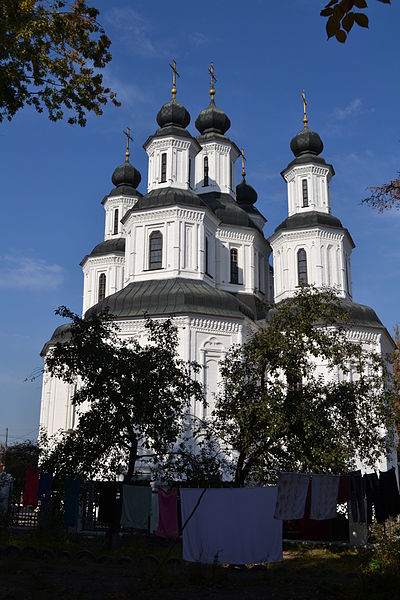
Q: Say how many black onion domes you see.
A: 5